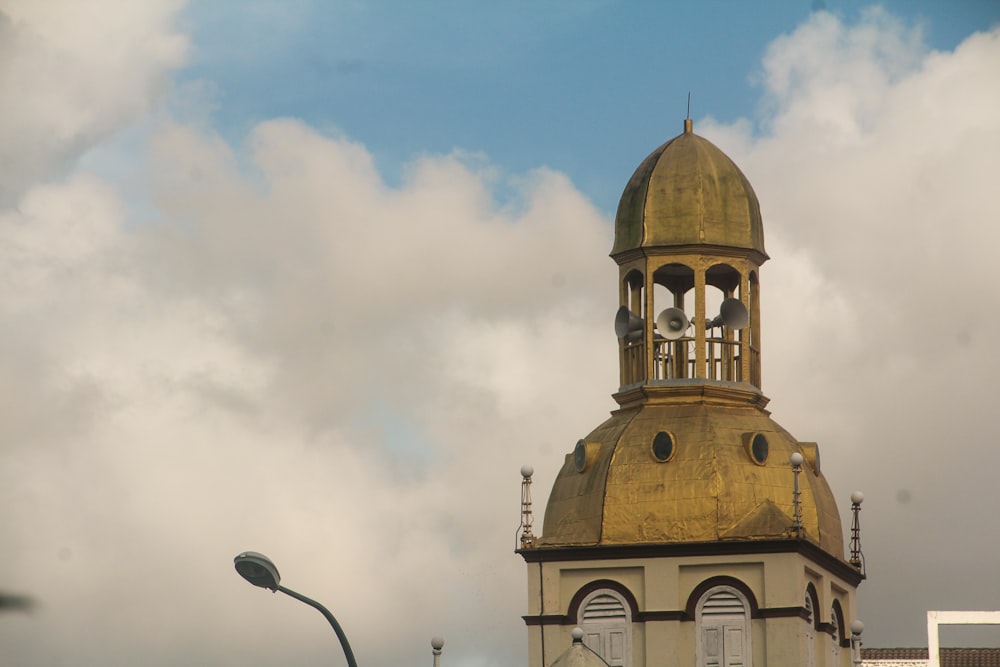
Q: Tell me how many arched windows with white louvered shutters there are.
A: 4